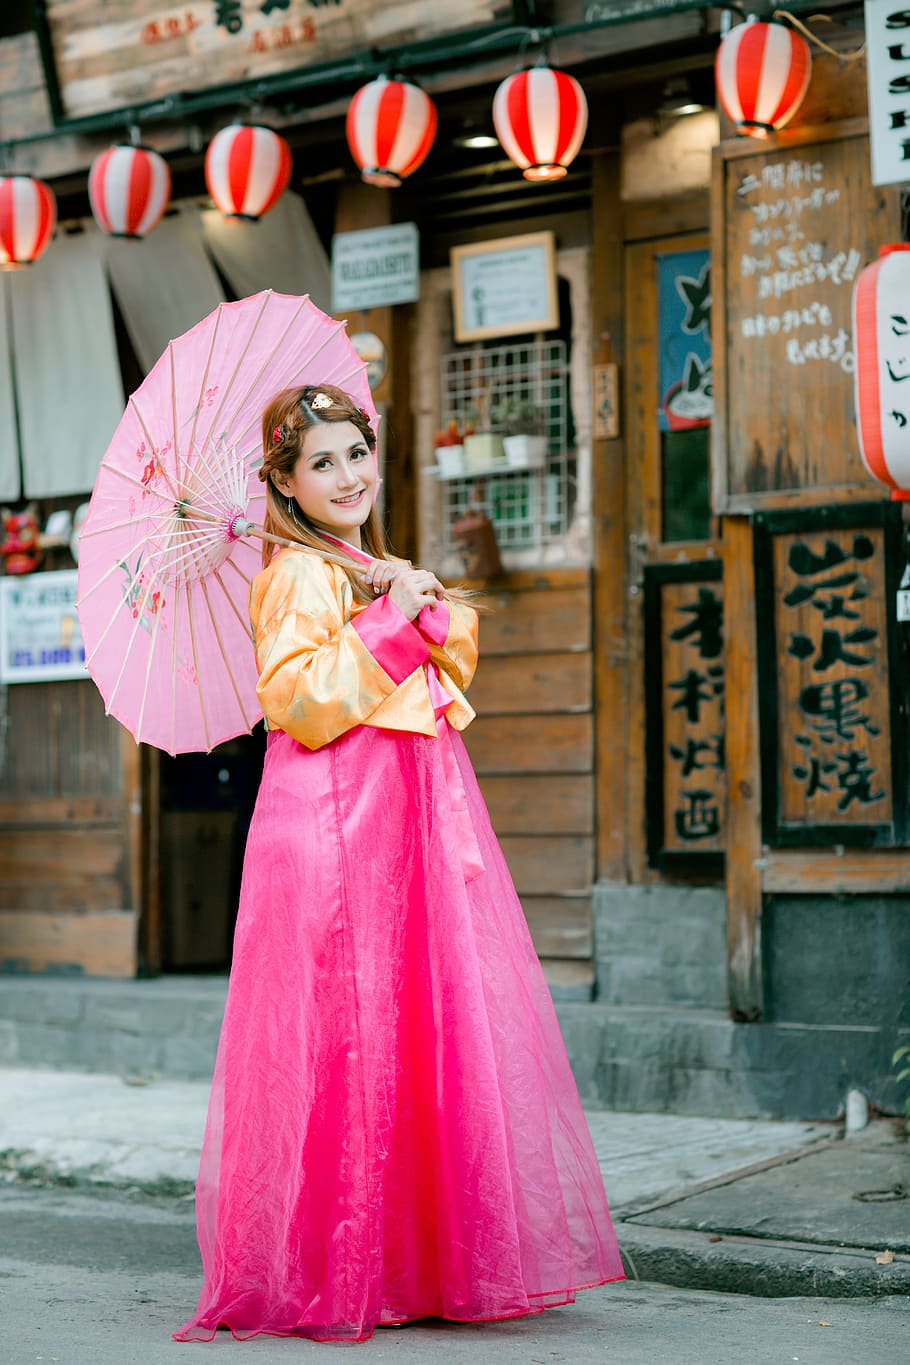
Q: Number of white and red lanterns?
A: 7